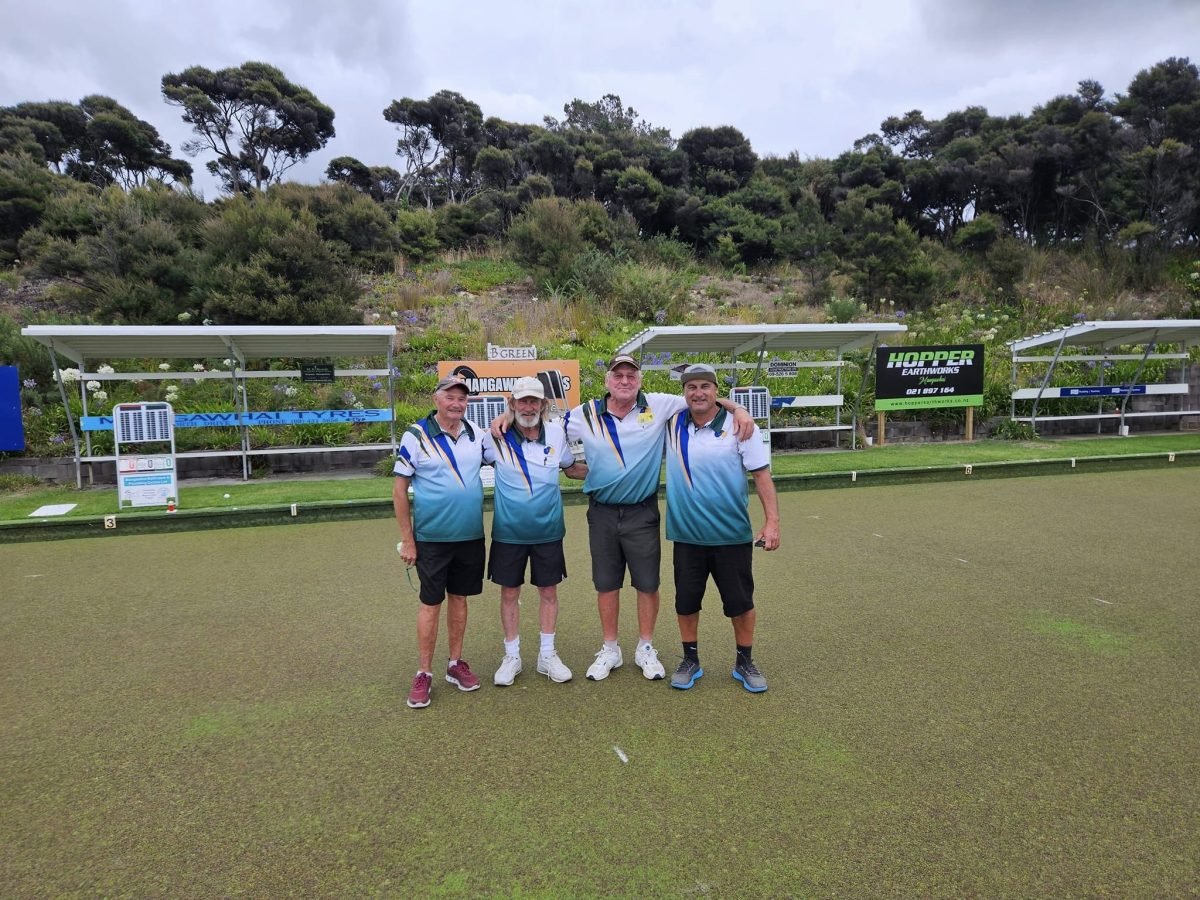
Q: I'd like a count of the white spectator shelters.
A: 3